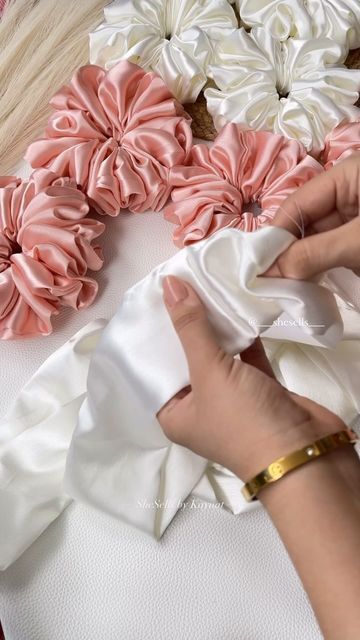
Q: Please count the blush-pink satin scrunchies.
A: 4